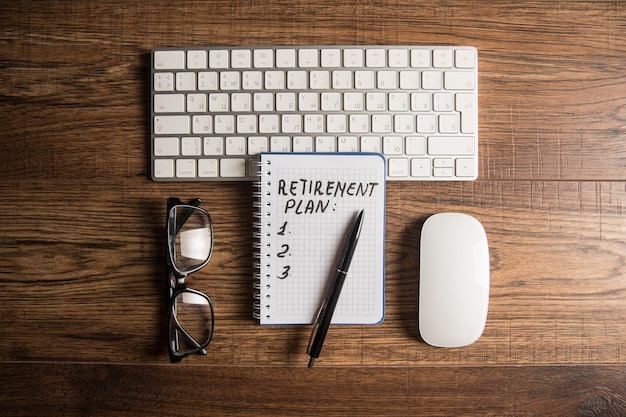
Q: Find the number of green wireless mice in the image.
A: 0